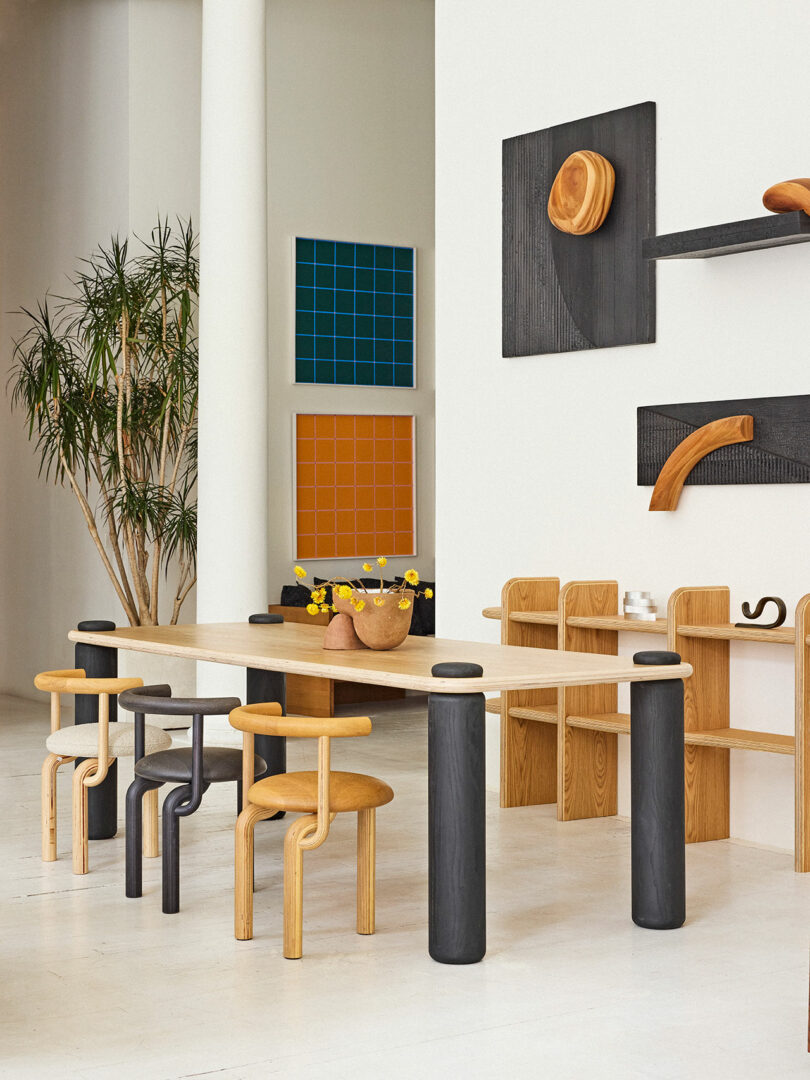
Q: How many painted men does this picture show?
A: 0